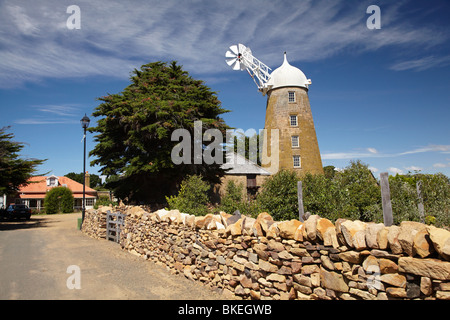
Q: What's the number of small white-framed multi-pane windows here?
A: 4